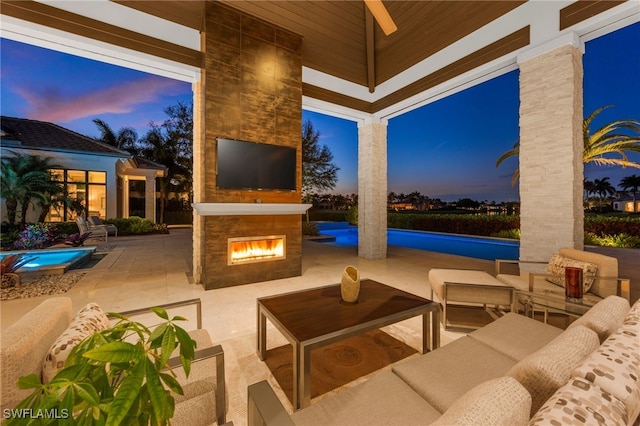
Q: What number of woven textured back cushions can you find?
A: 3